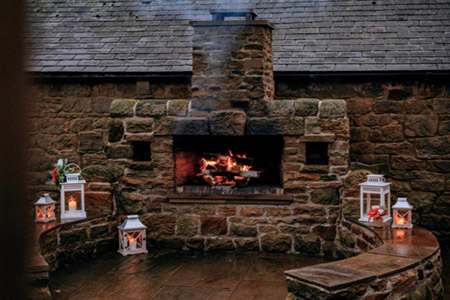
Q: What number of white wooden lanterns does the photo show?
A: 5